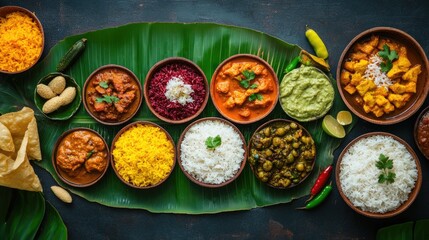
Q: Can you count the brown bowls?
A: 11